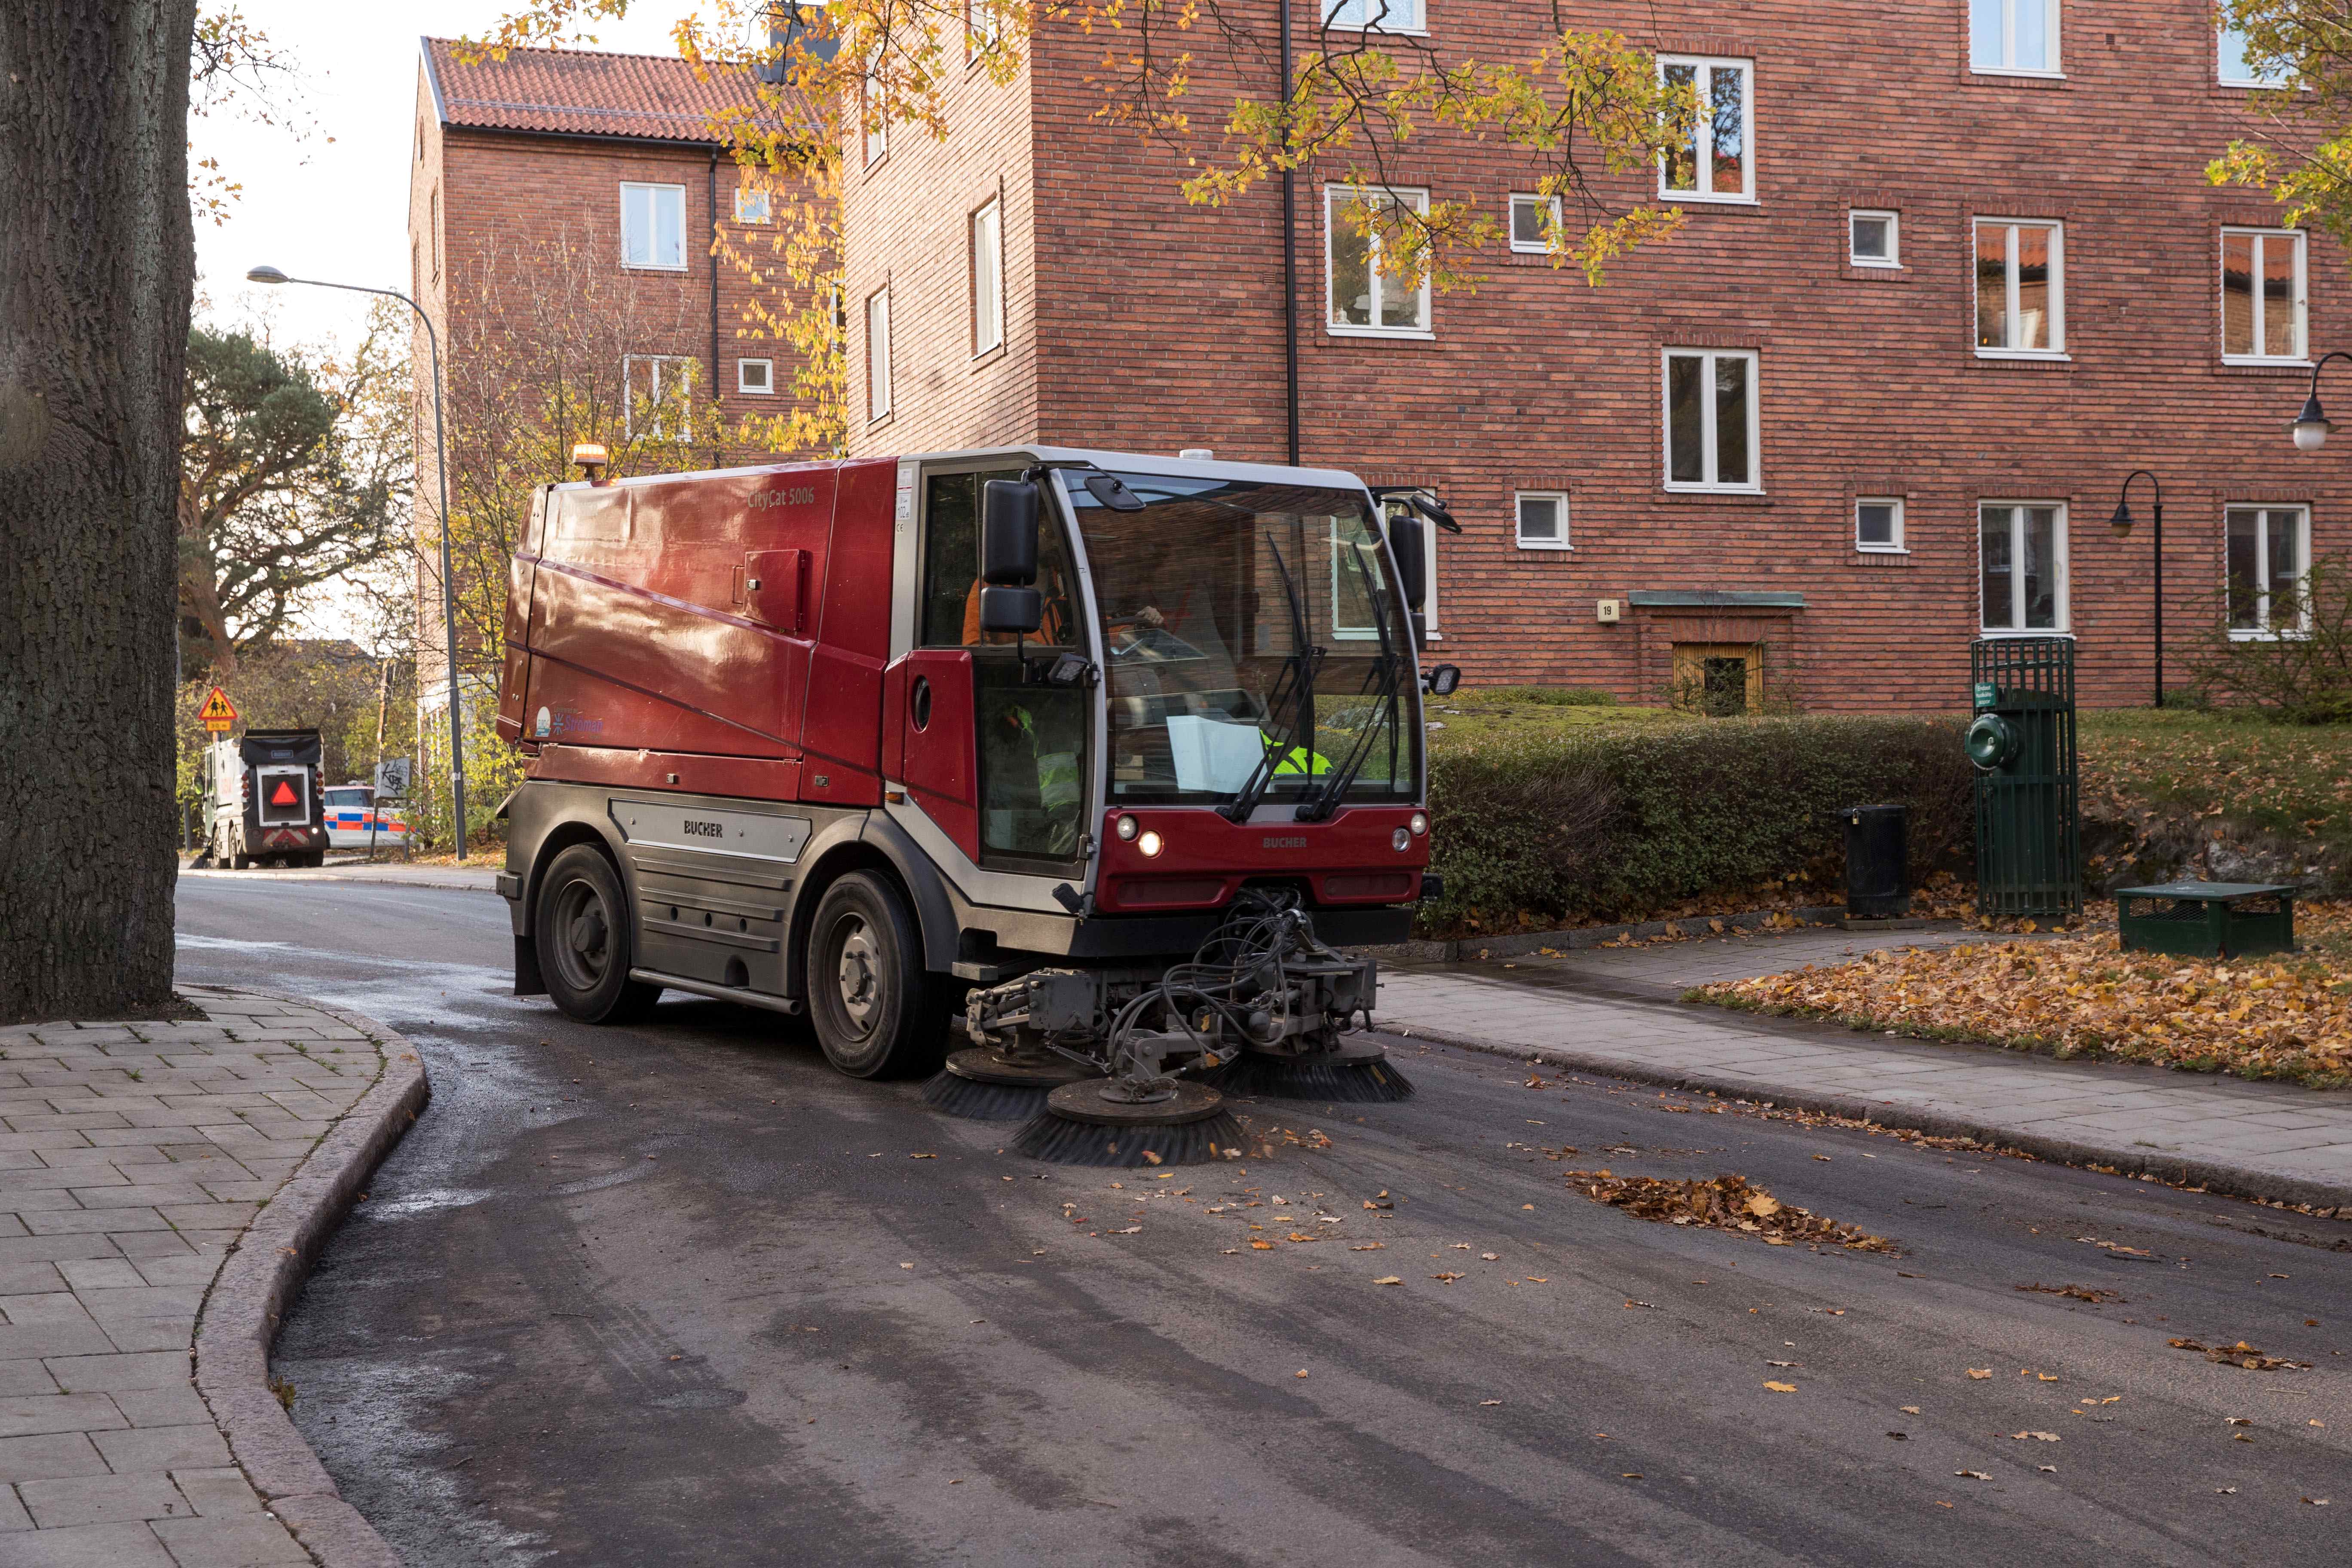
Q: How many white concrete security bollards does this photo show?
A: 0